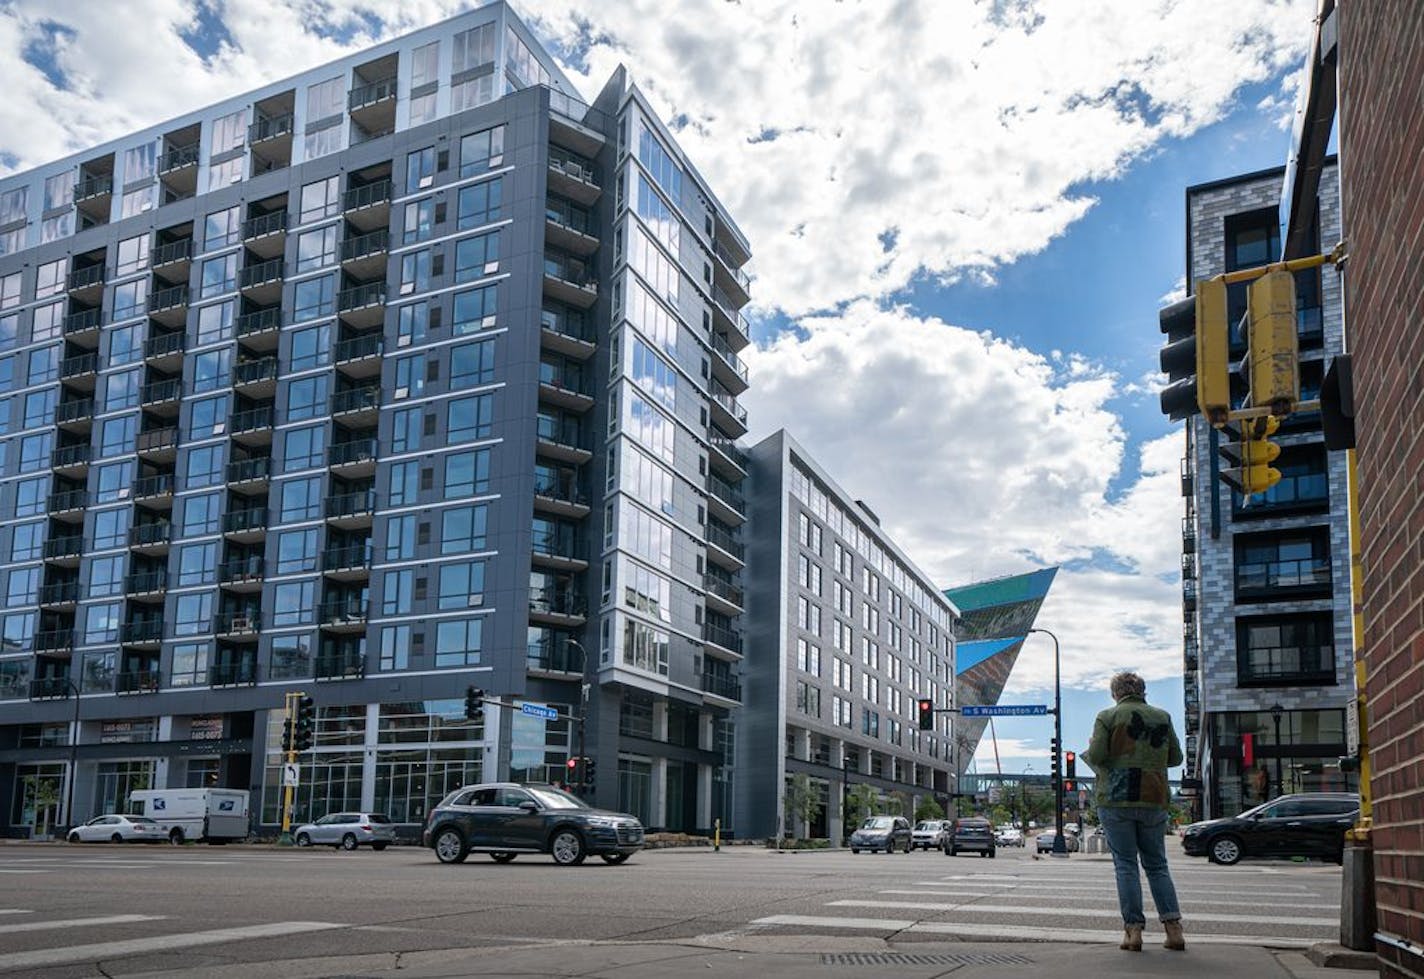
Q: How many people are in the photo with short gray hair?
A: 1